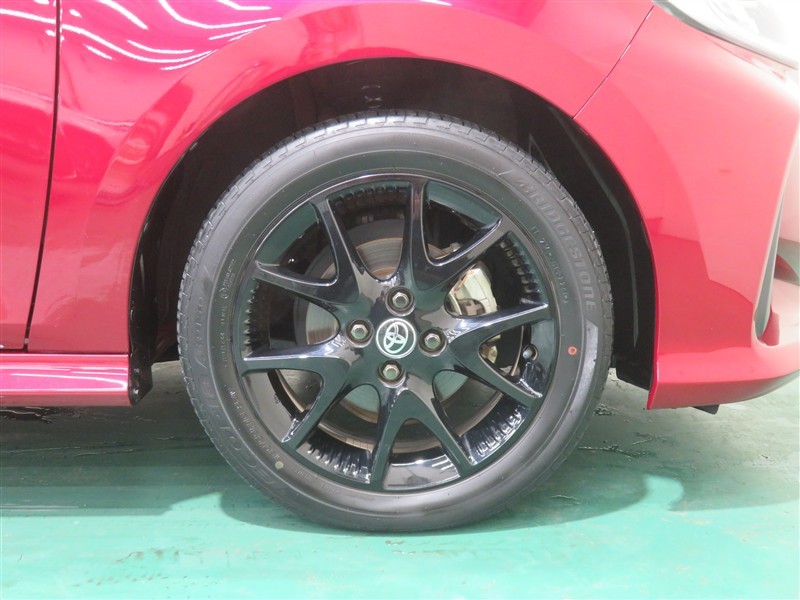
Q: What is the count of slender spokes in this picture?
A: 10